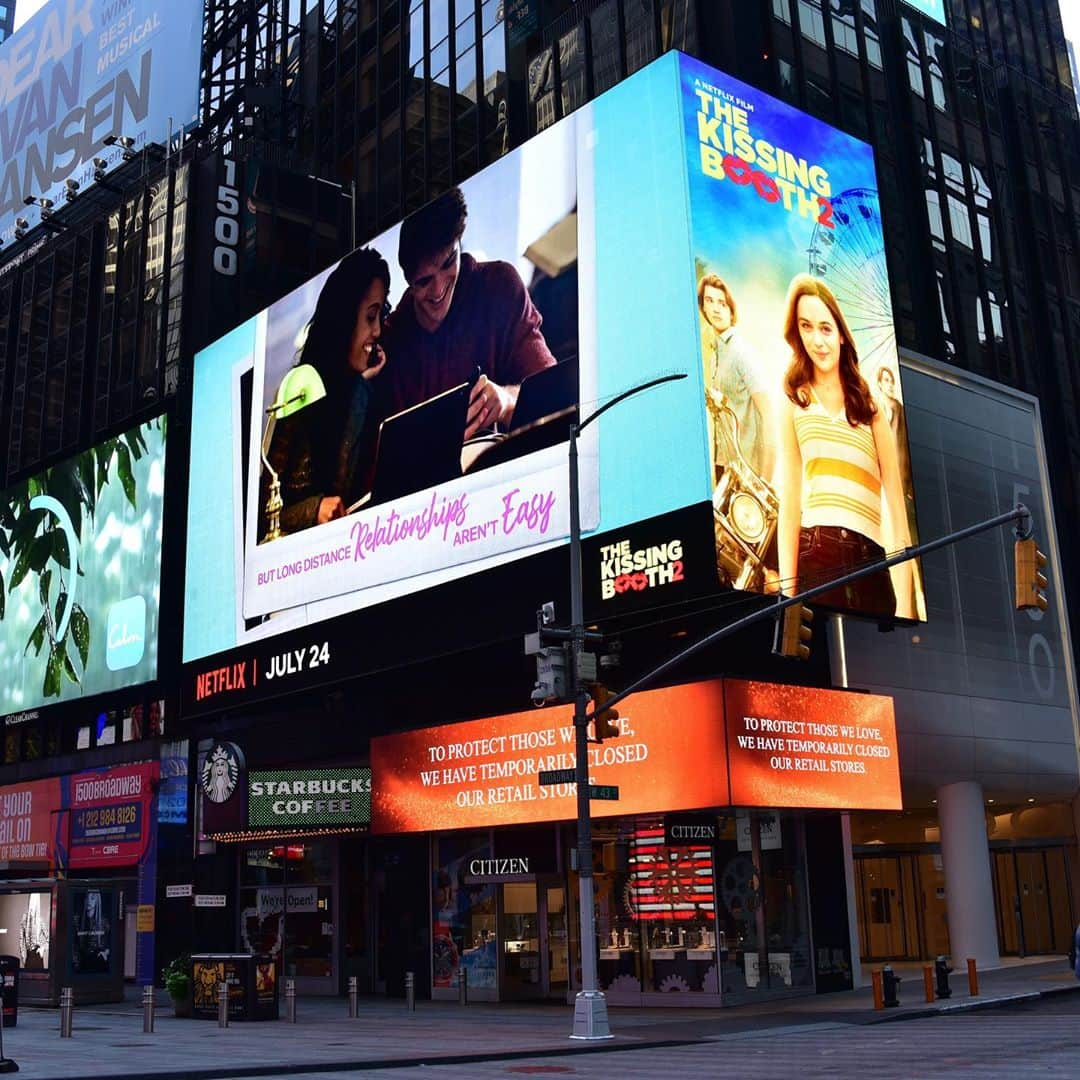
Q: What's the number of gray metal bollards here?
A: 7